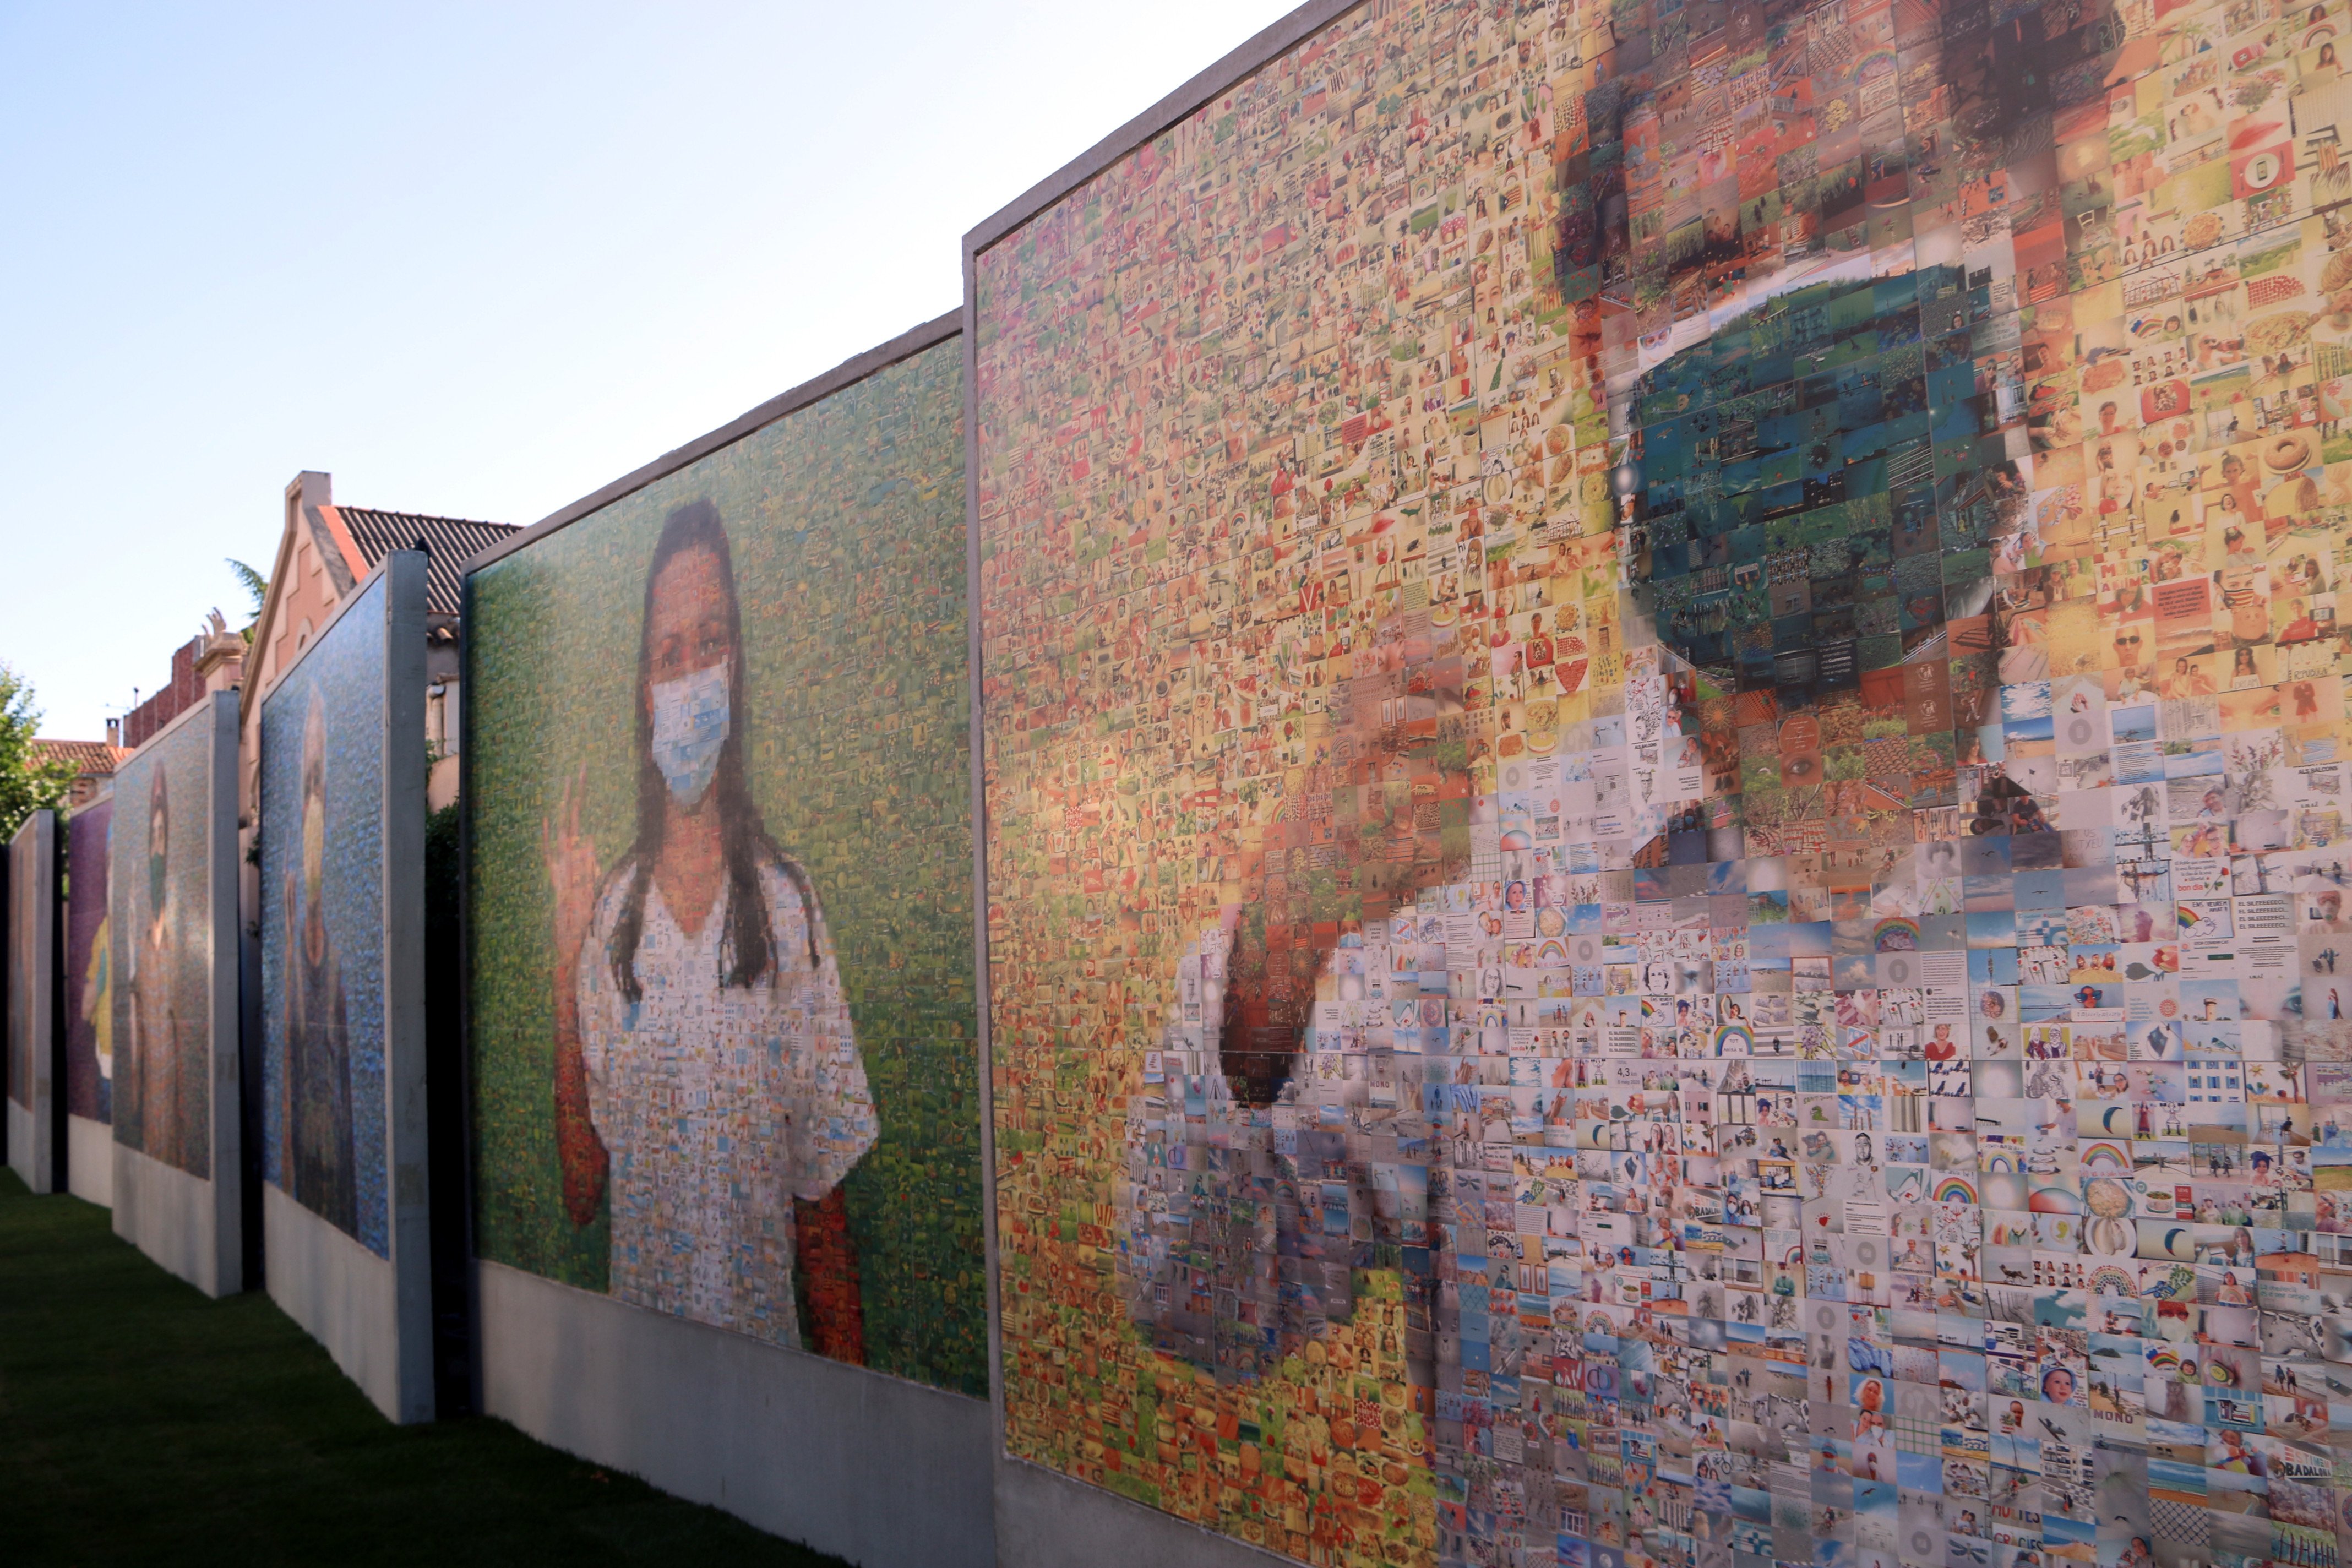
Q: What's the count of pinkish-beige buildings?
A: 1